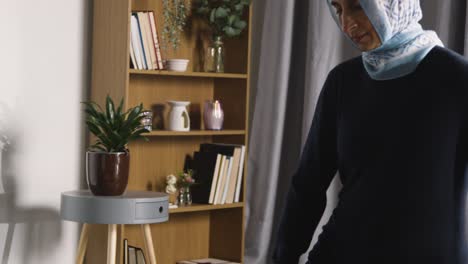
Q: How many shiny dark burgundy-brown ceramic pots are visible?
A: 1